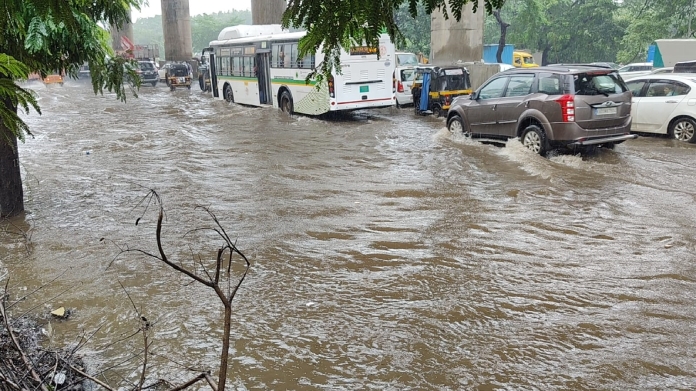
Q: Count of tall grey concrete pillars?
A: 4